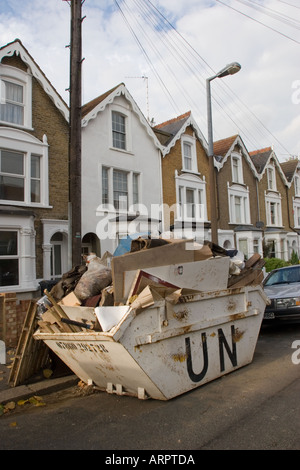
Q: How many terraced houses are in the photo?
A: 6